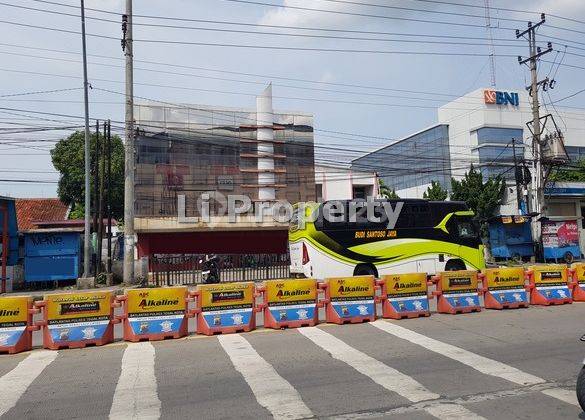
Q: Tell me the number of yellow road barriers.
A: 11